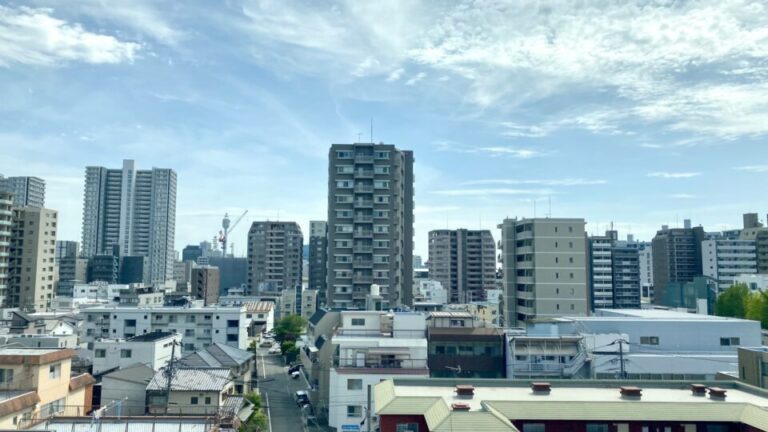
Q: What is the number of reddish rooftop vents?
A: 6